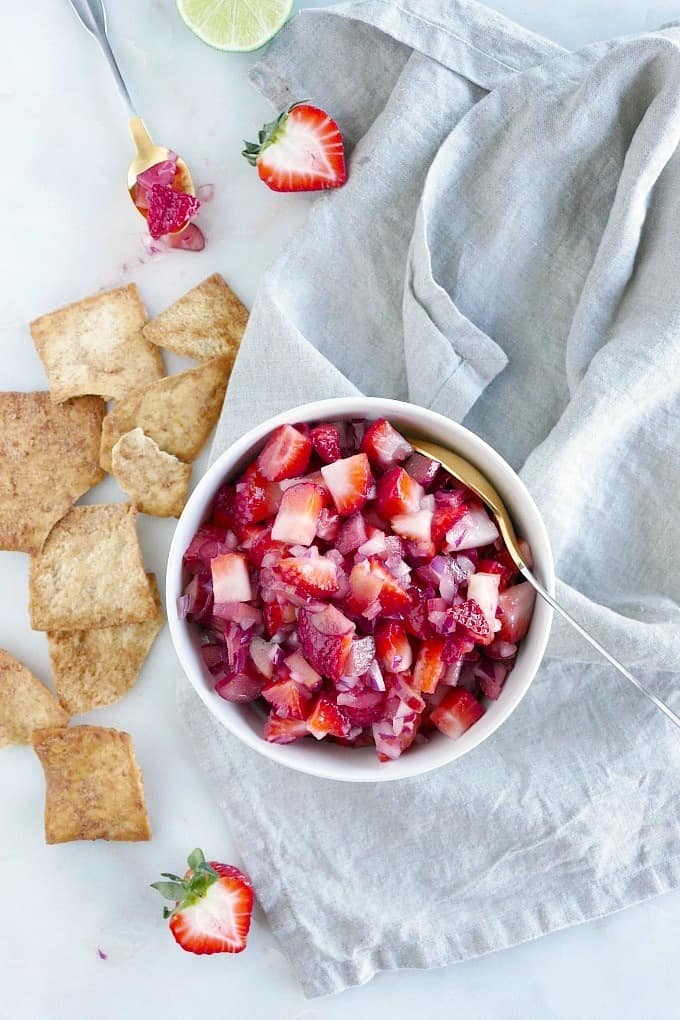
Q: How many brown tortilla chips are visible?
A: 9